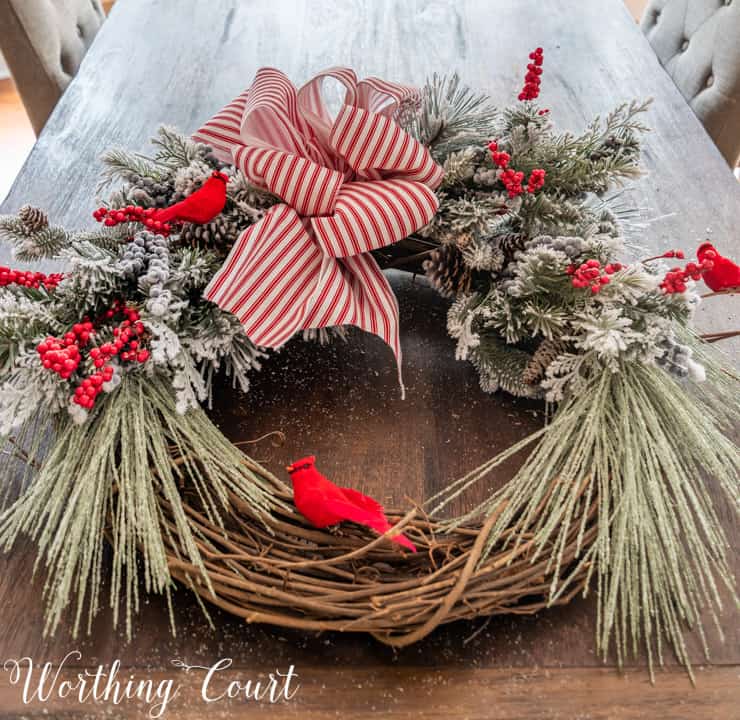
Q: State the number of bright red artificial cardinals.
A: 3